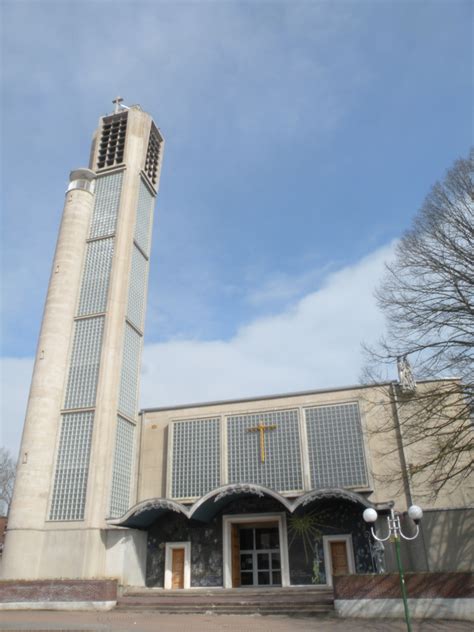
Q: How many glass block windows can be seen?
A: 11